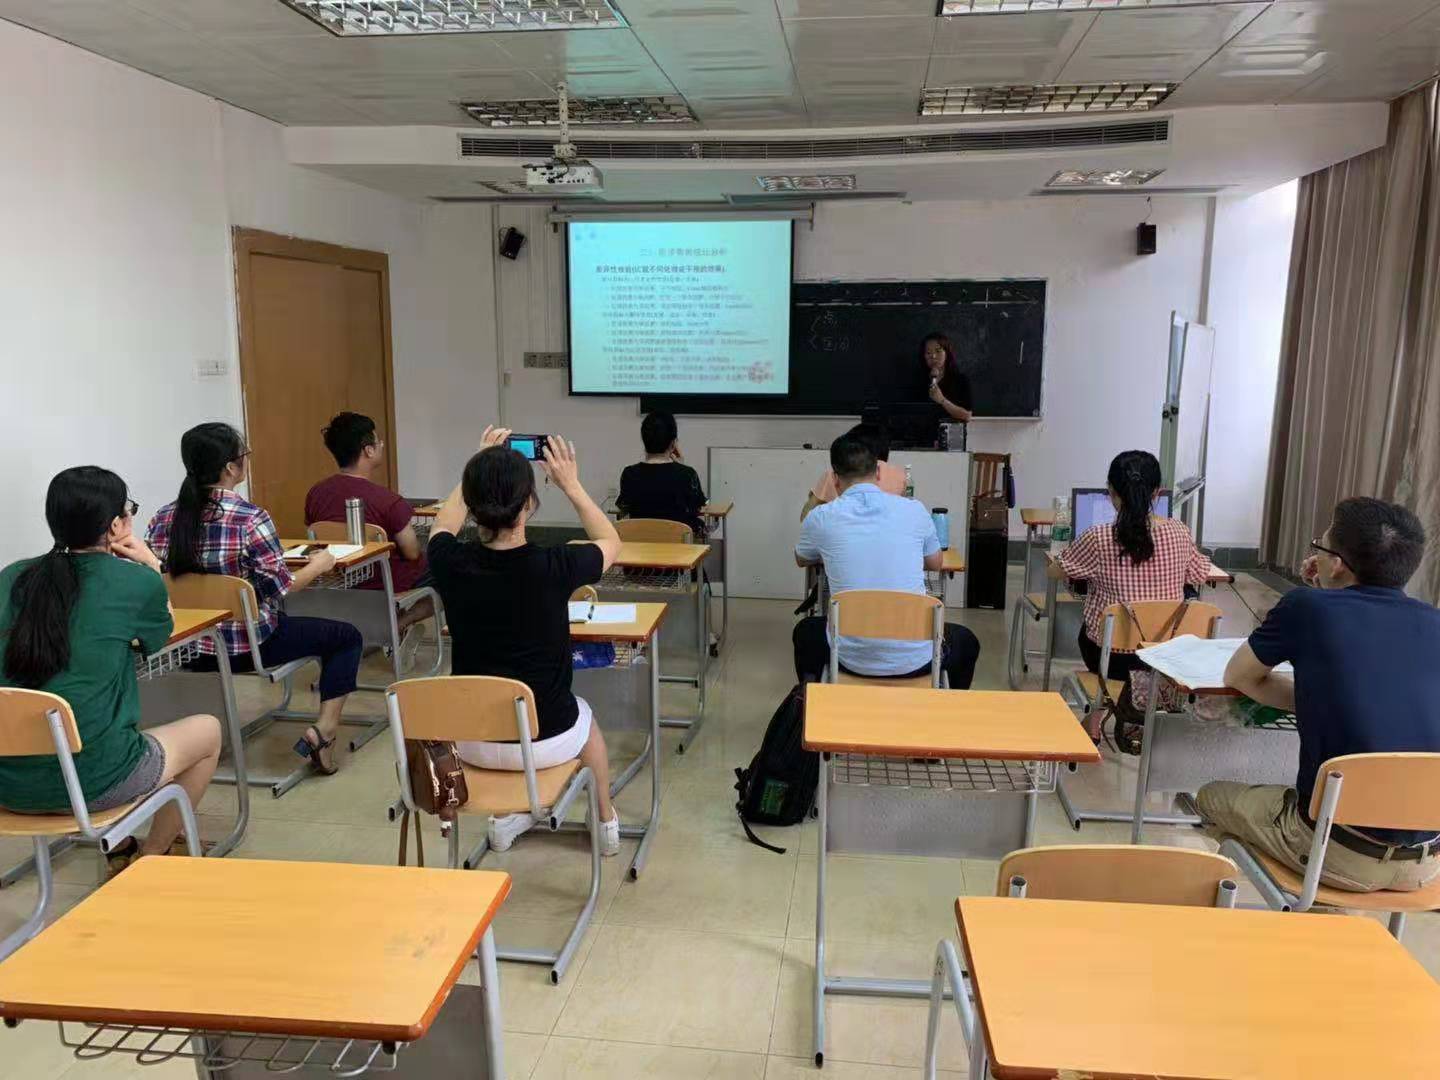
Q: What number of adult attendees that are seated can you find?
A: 9